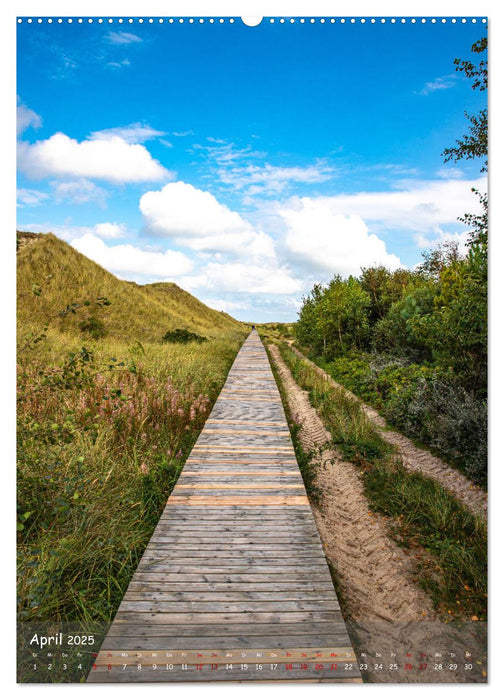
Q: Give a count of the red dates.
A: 10